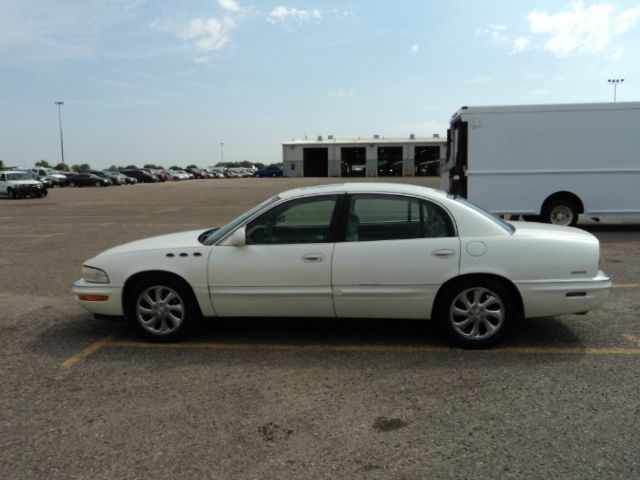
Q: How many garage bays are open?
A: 4